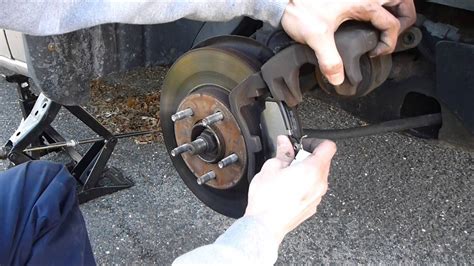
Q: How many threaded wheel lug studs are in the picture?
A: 5